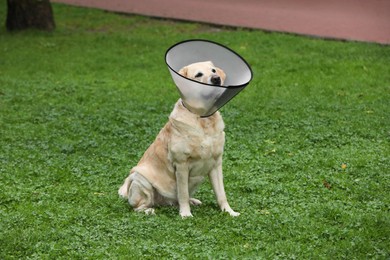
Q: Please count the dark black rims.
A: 1